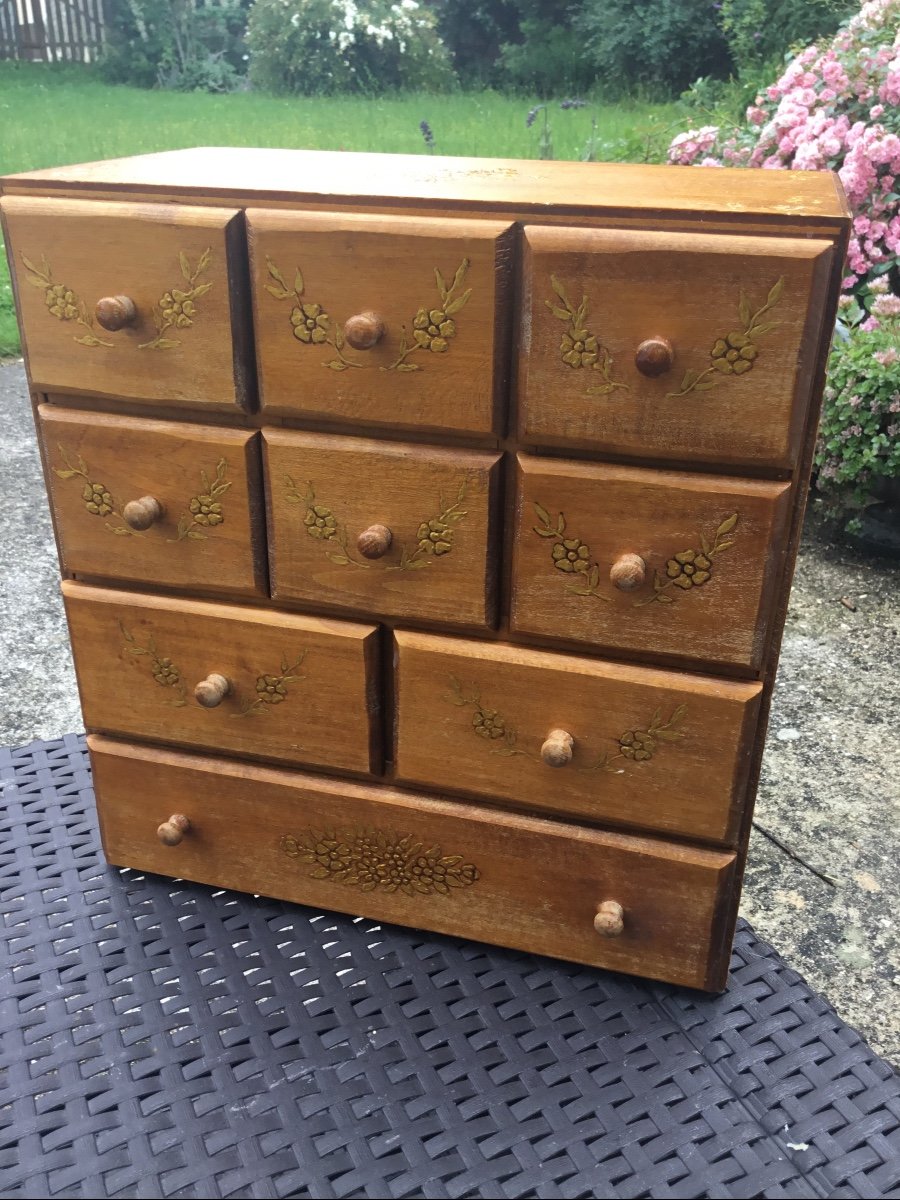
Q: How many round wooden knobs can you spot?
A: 10